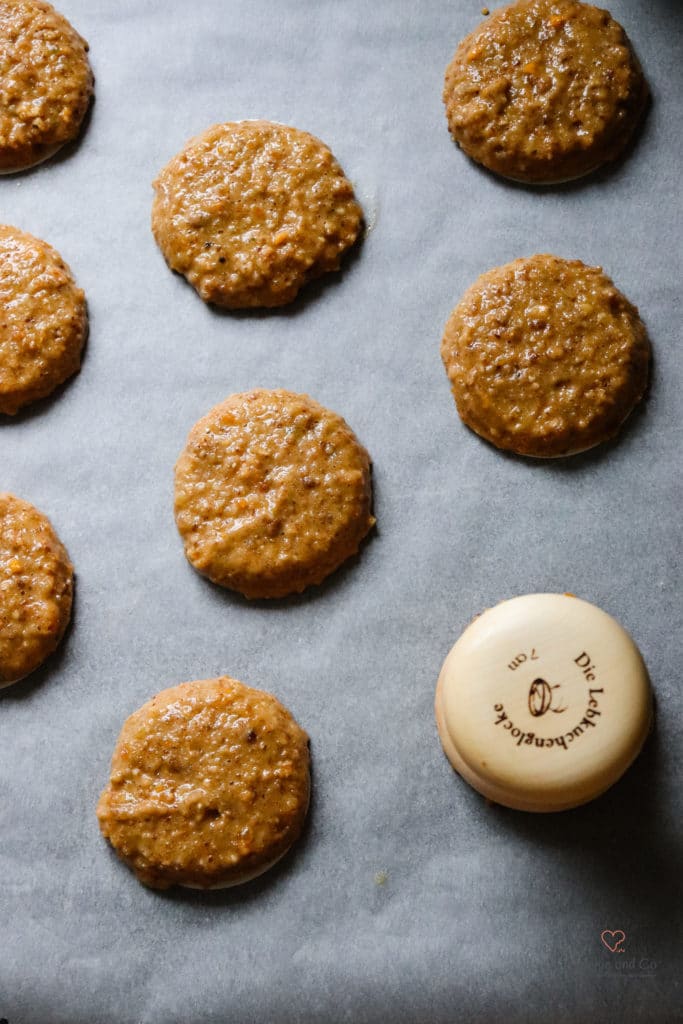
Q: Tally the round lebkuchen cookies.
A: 8